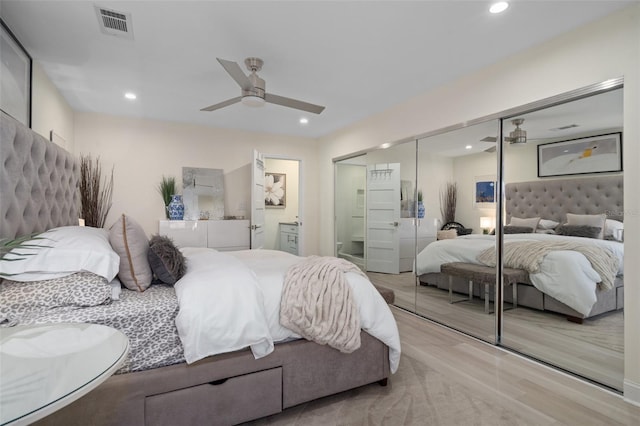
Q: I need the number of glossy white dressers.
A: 1